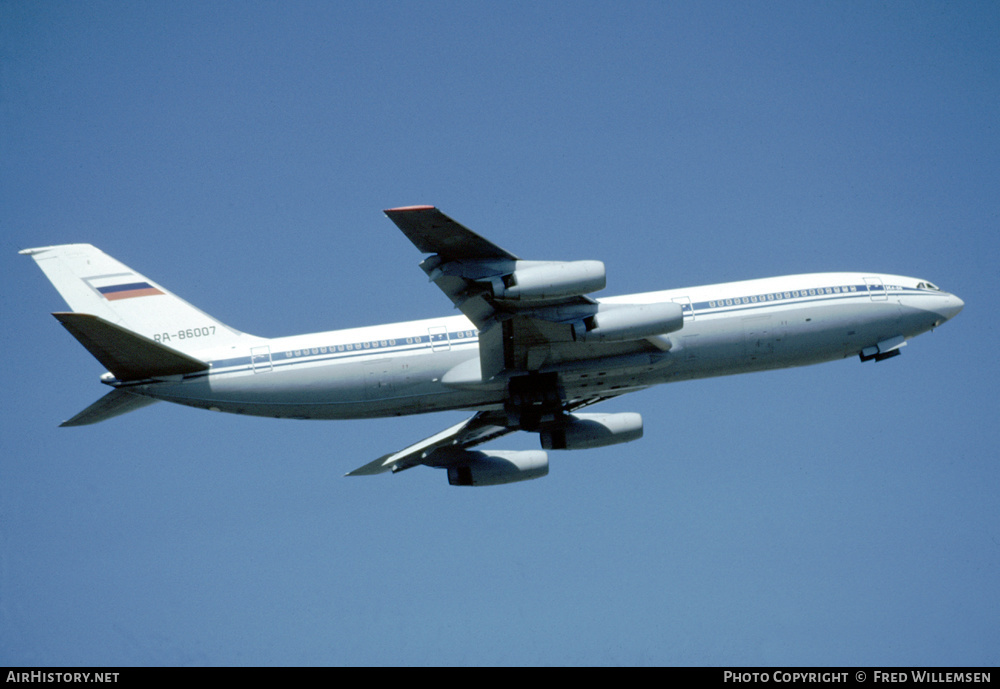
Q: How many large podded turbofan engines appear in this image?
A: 4